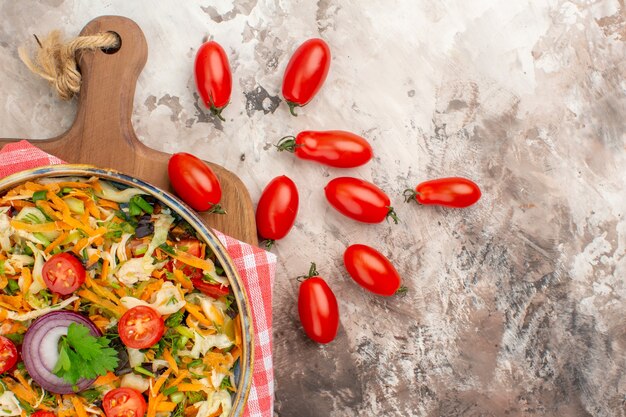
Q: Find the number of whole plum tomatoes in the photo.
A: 9